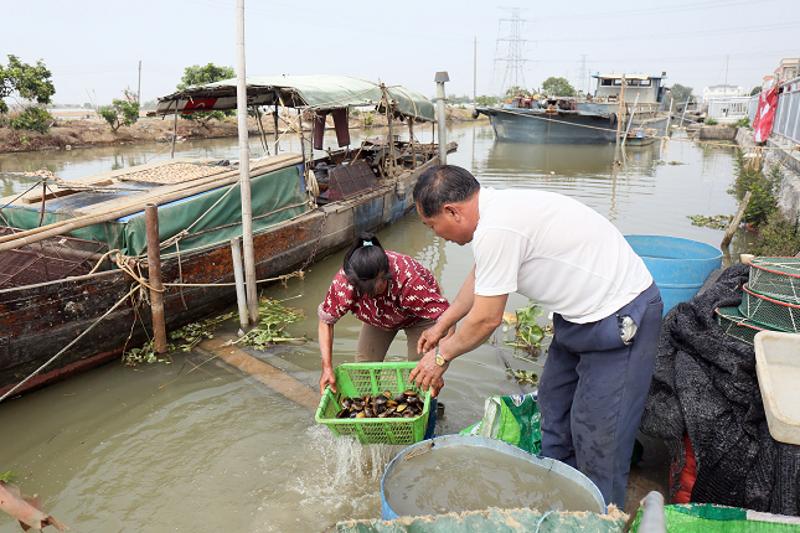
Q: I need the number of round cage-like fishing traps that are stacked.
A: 3